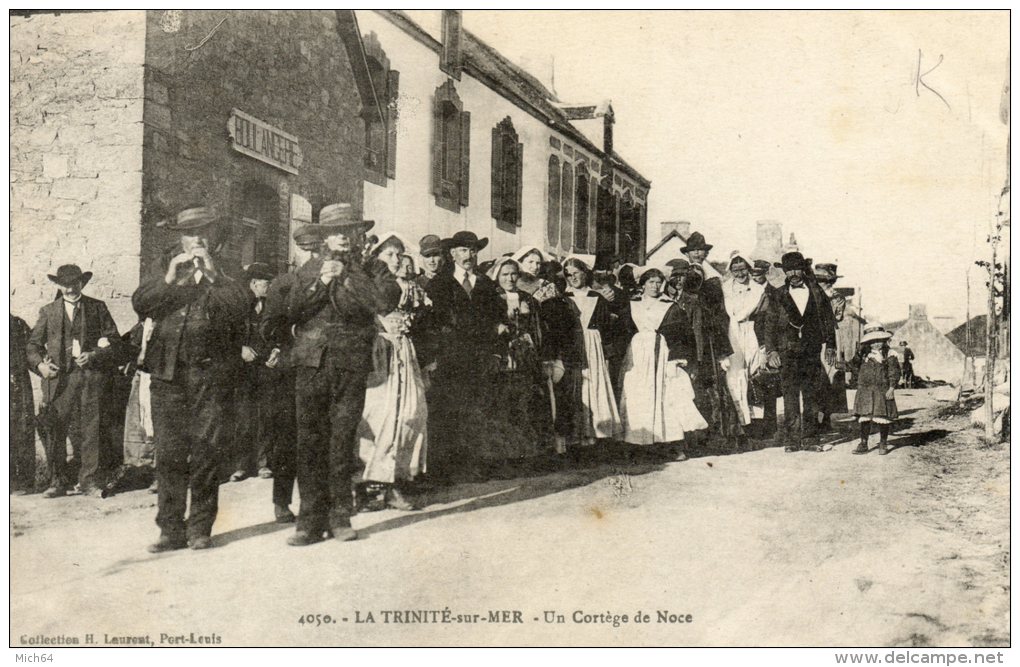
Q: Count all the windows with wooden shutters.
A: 3